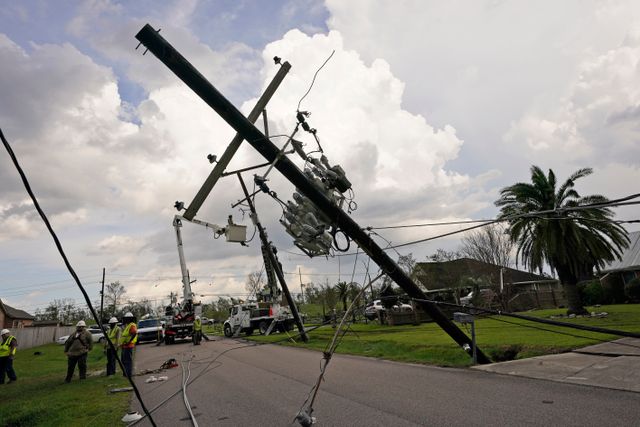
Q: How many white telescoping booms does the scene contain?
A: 1